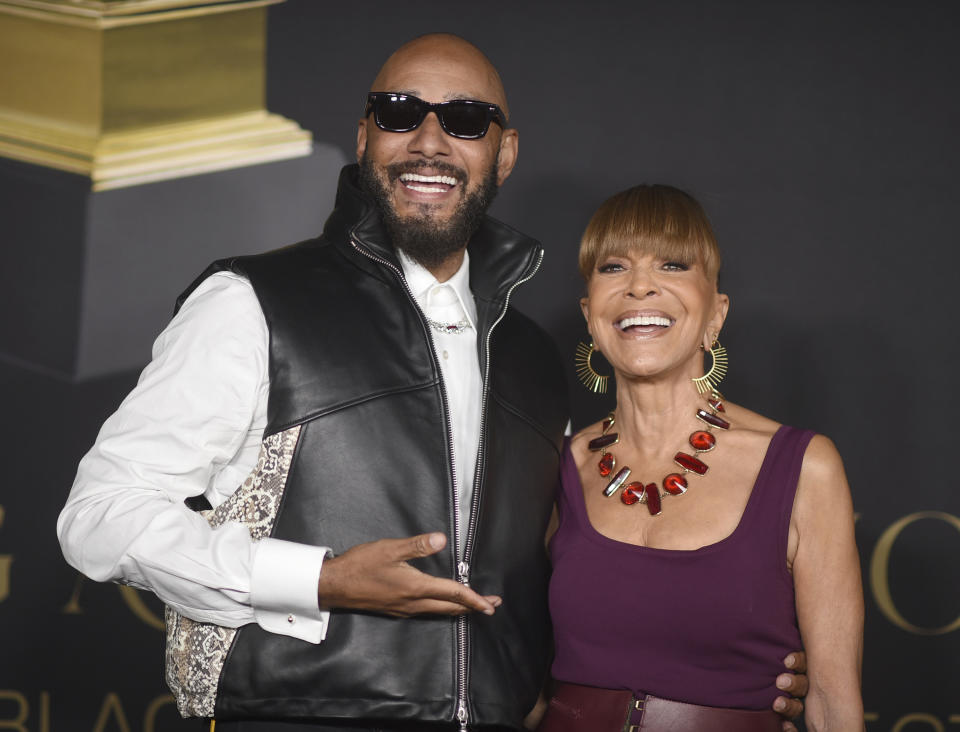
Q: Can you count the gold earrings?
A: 2